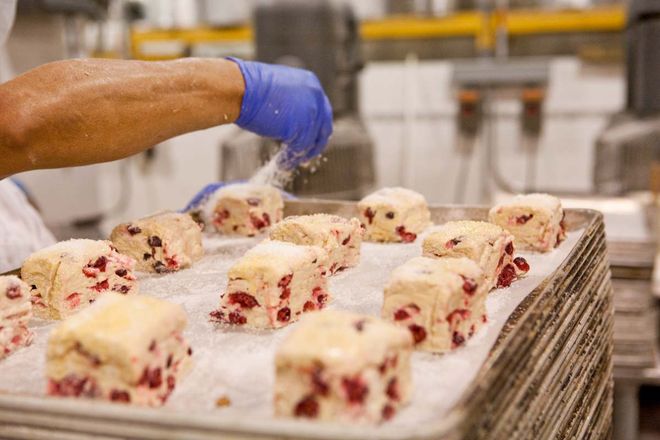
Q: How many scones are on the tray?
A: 12